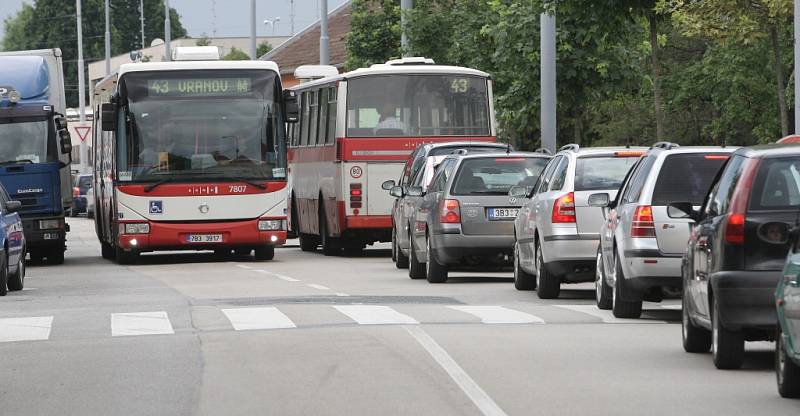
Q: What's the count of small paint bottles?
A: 0